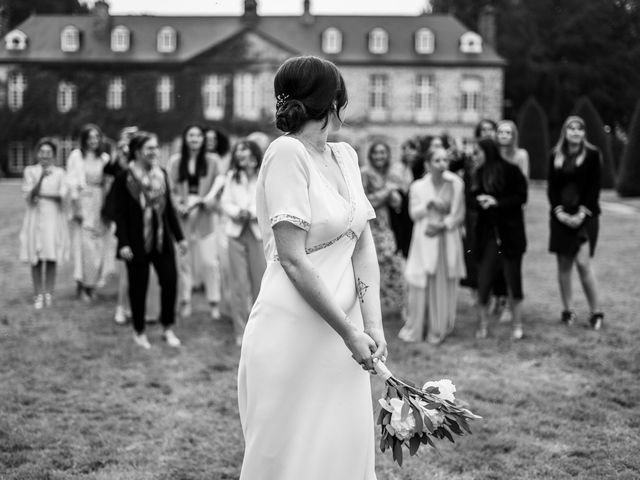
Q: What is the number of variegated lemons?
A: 0